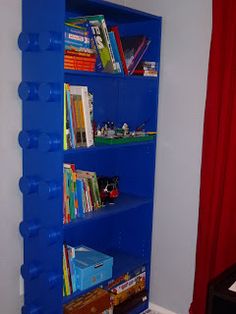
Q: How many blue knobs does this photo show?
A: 13